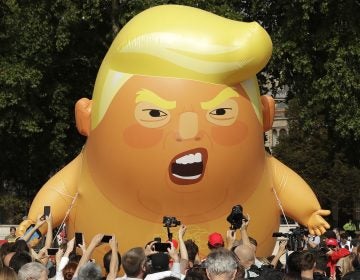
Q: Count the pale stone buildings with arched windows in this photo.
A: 1